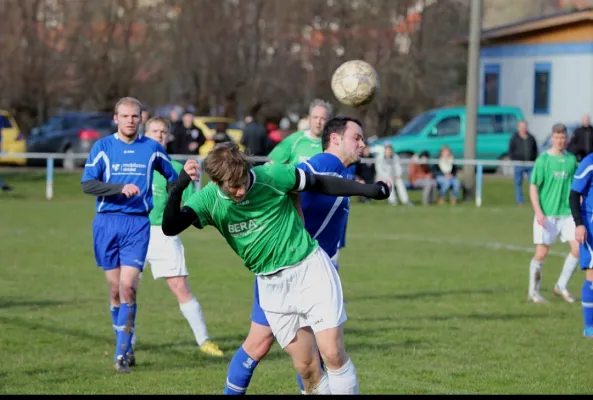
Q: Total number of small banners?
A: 0